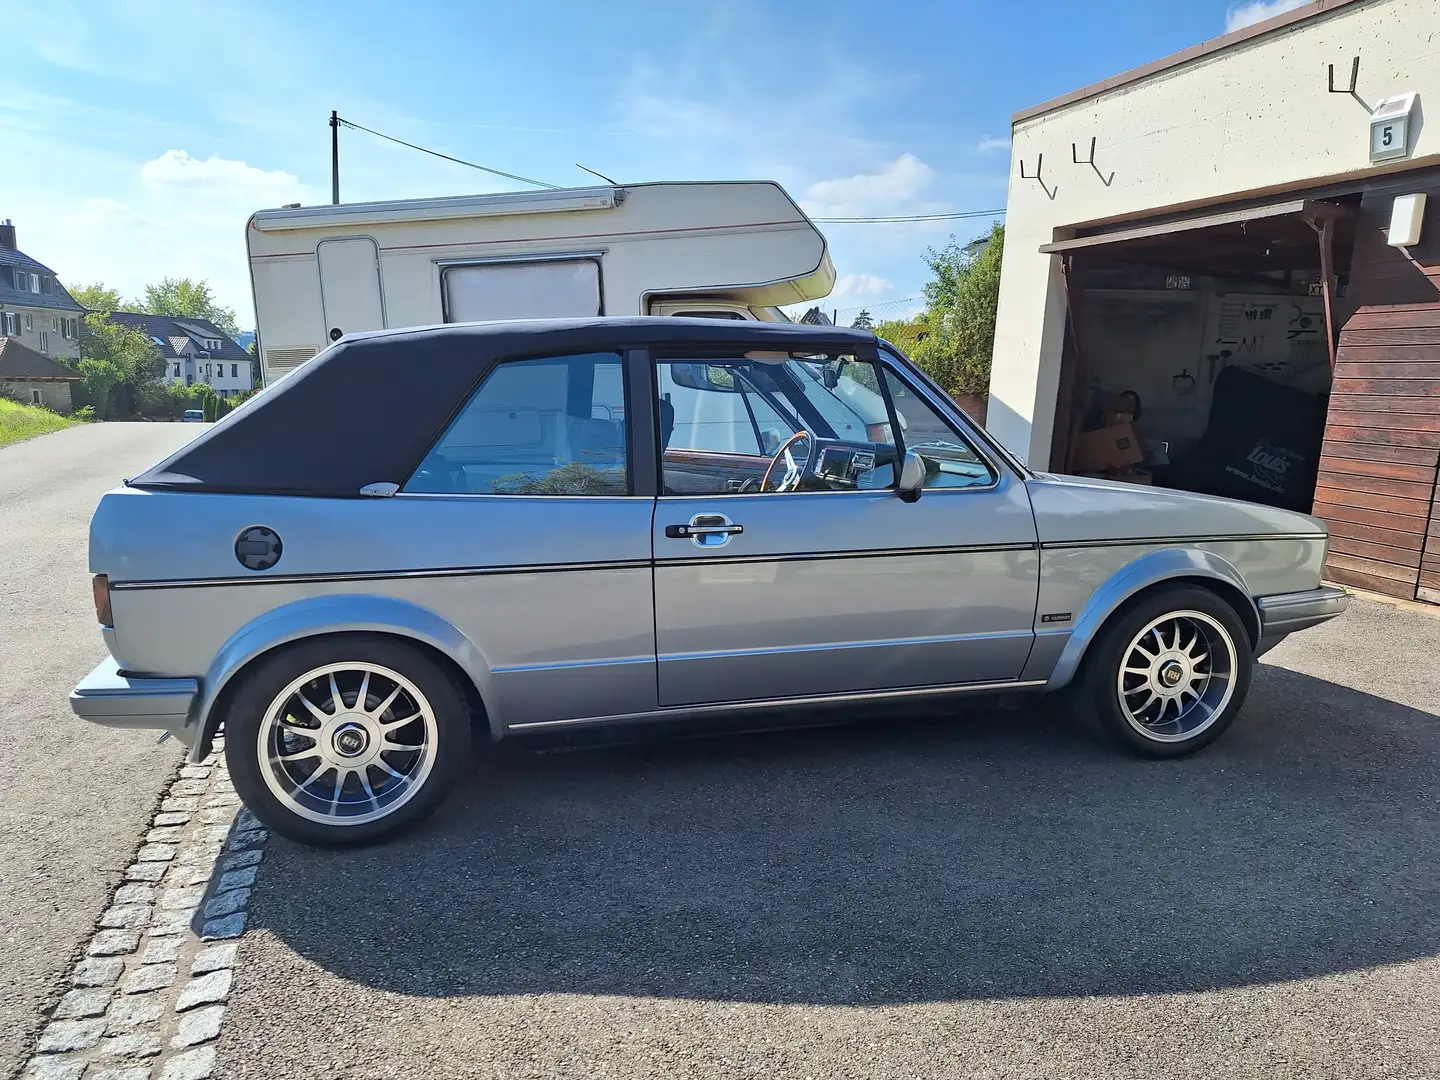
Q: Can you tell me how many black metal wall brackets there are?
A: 3